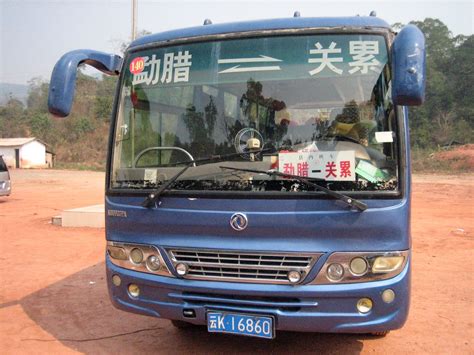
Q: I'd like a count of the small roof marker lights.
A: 3